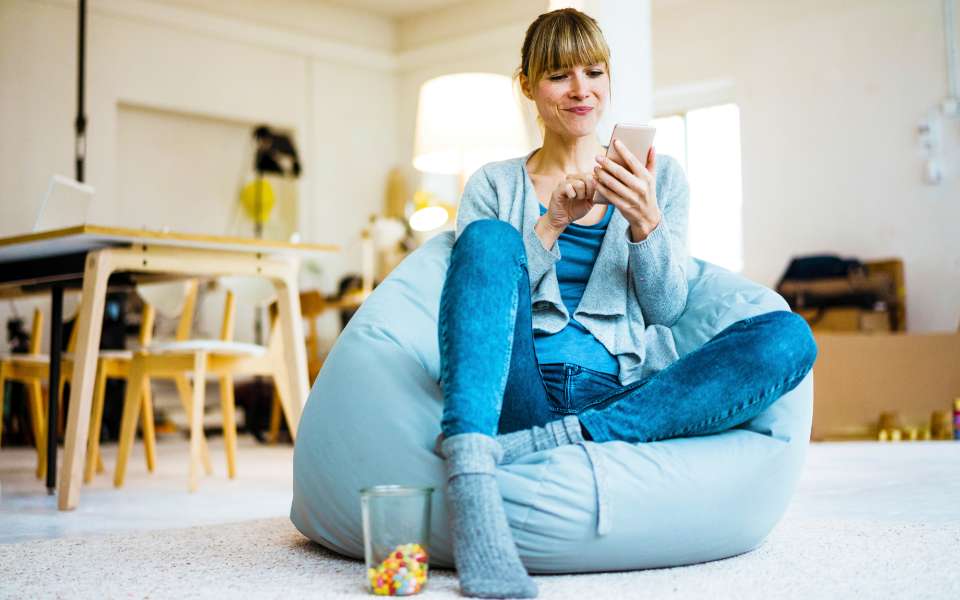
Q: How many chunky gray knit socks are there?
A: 2